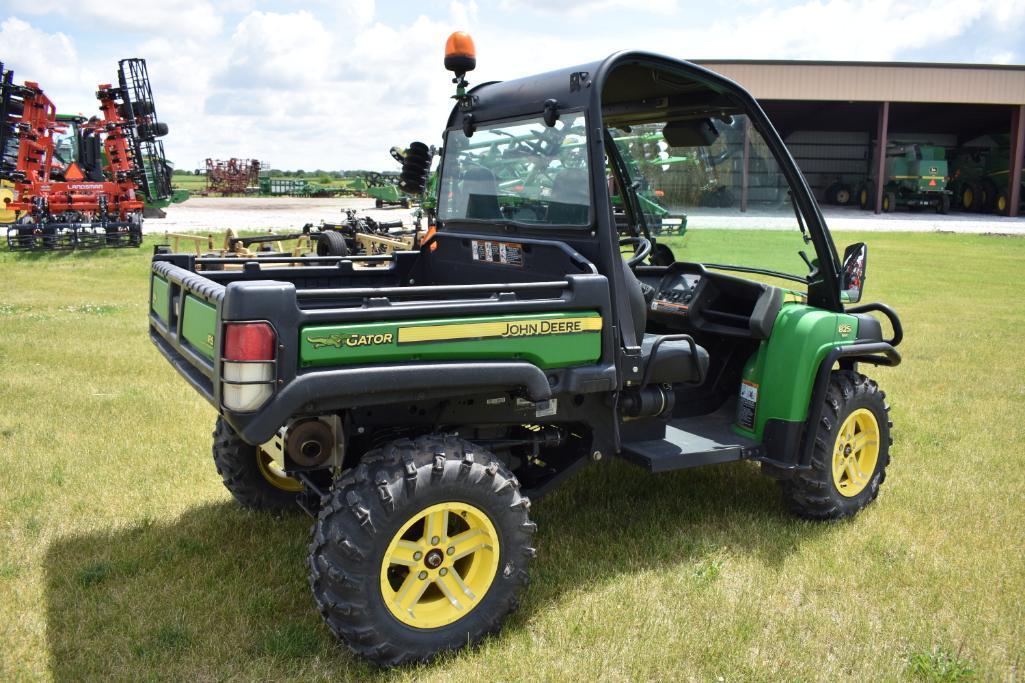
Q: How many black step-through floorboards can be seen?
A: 1